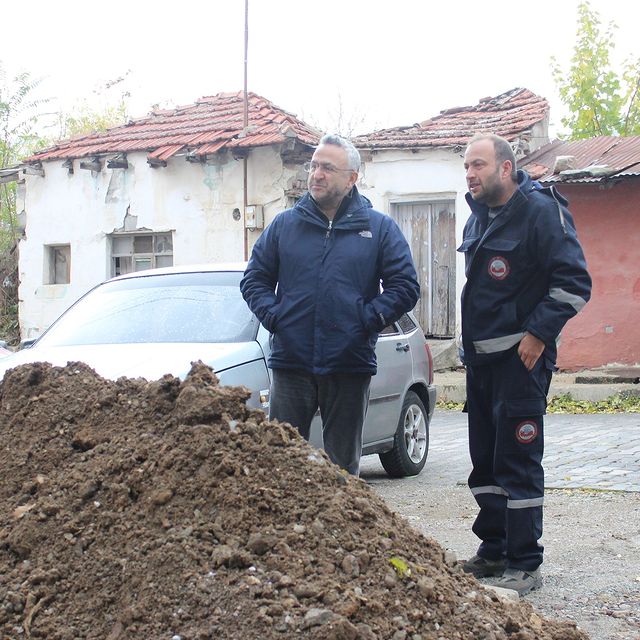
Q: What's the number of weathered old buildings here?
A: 3